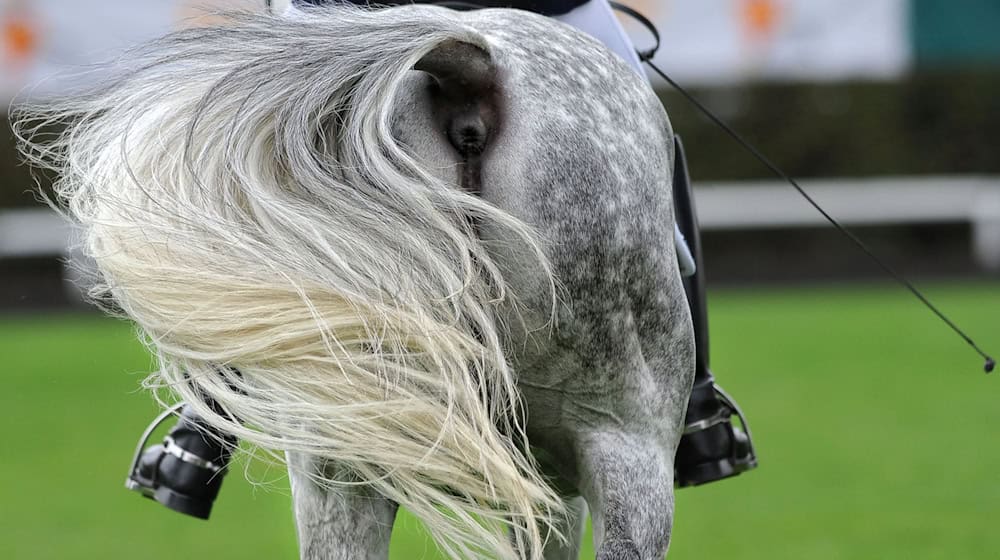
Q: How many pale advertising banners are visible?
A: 2